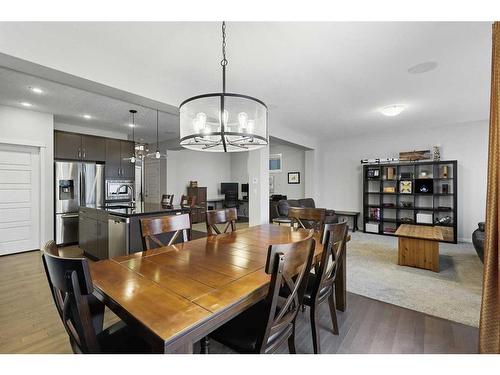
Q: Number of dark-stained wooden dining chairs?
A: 6